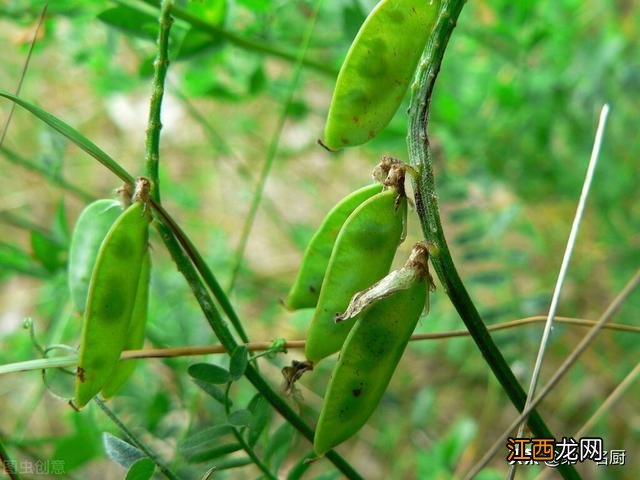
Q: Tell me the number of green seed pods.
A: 7